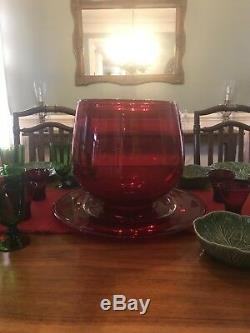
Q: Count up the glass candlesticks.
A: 2